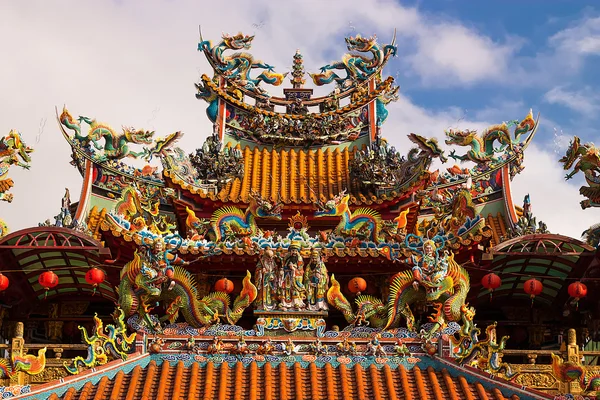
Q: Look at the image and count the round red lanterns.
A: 8